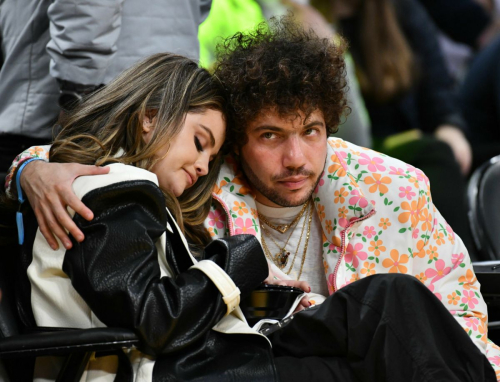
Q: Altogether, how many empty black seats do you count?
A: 1